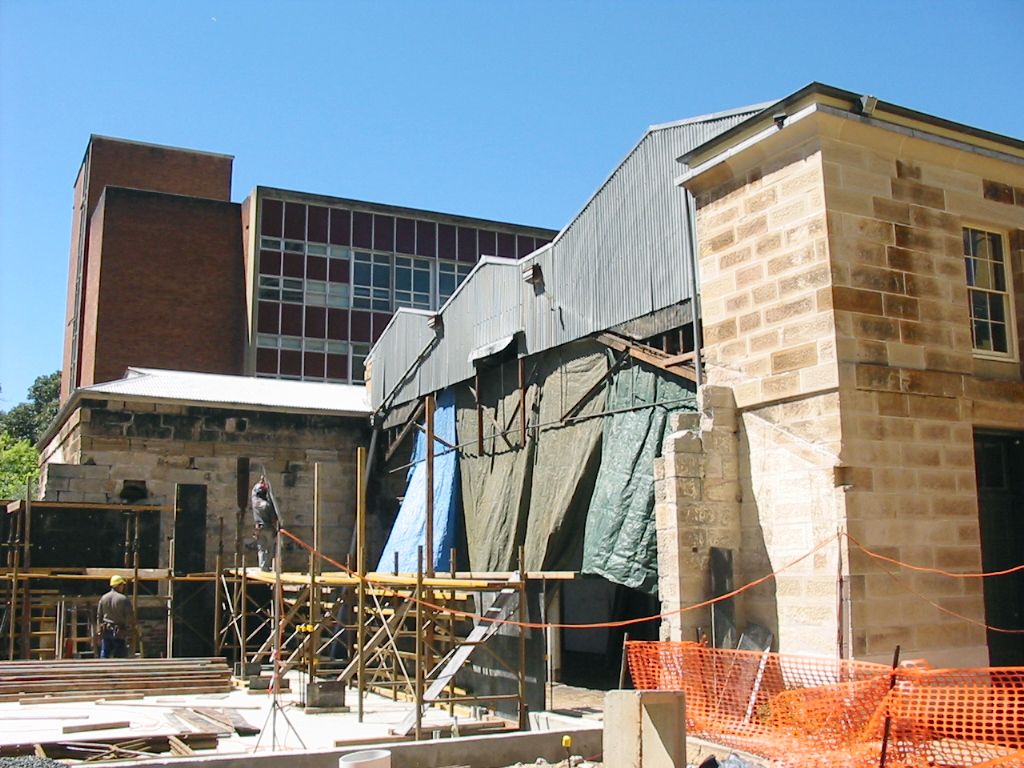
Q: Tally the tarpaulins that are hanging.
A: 4